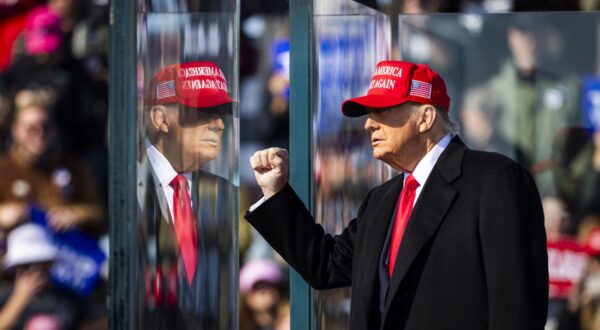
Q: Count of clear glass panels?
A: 3